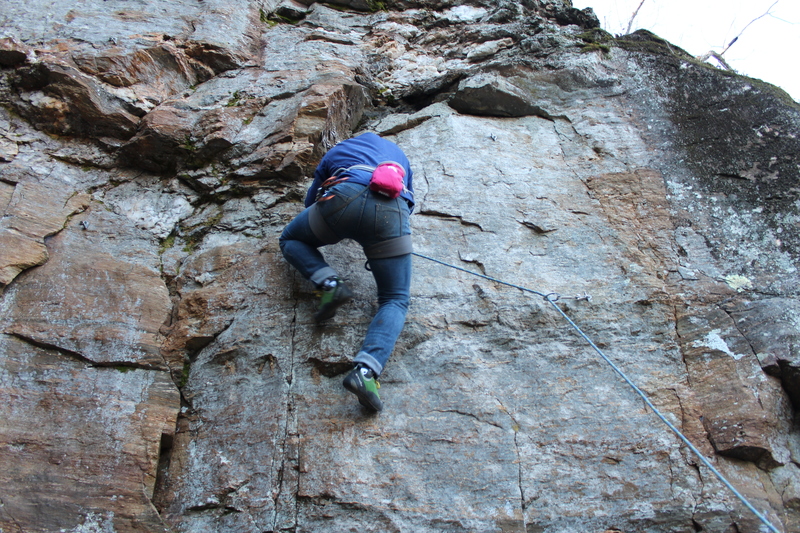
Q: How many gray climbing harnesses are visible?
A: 1